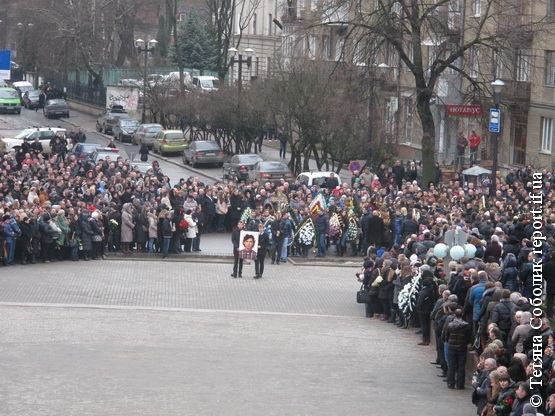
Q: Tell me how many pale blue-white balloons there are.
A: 3